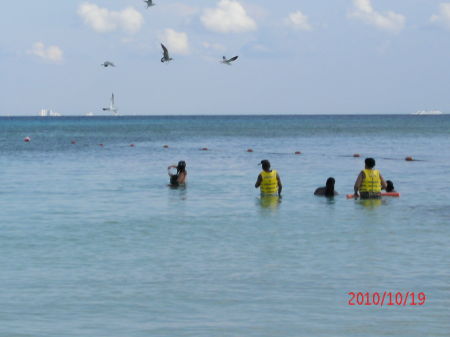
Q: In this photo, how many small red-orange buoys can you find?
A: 10